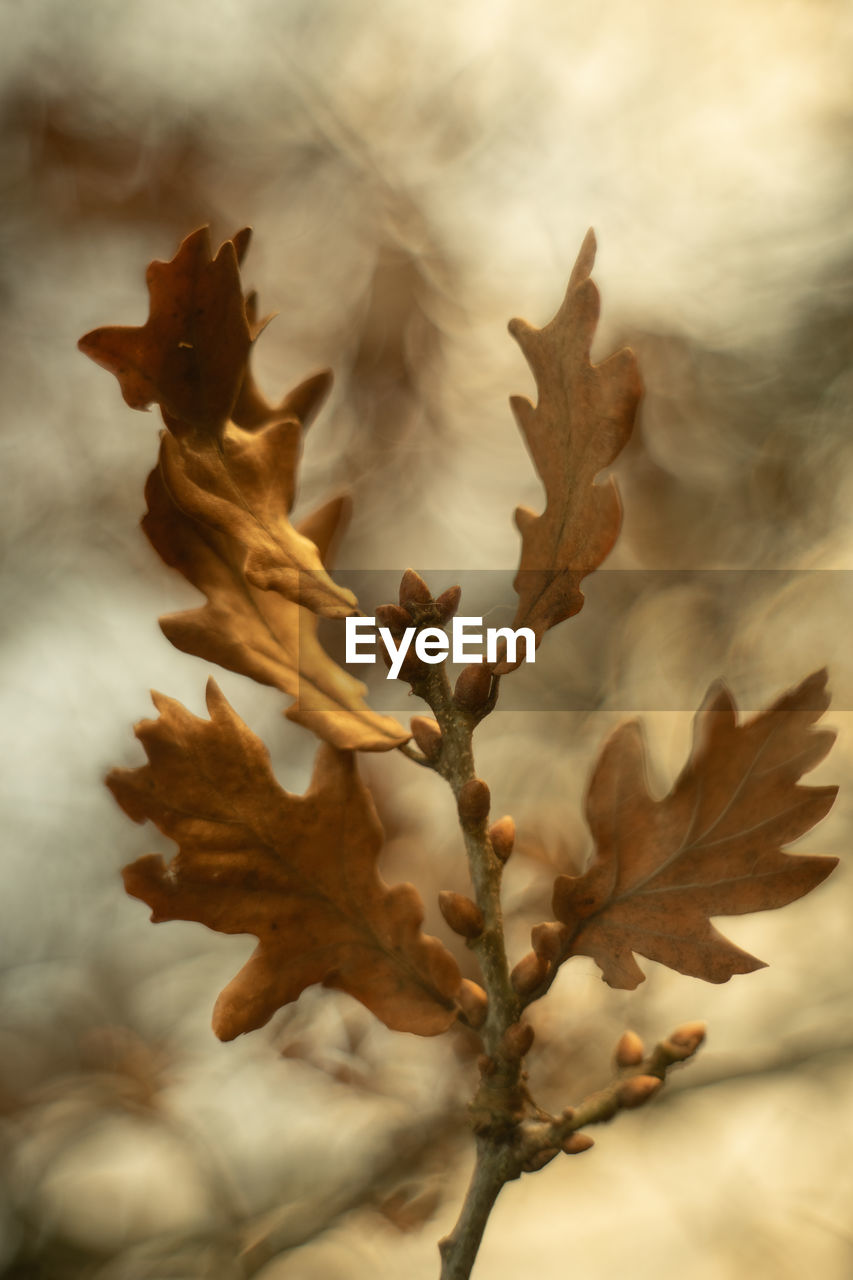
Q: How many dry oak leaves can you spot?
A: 5